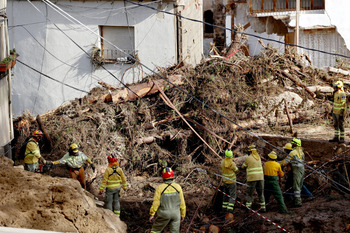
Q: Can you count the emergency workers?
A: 10